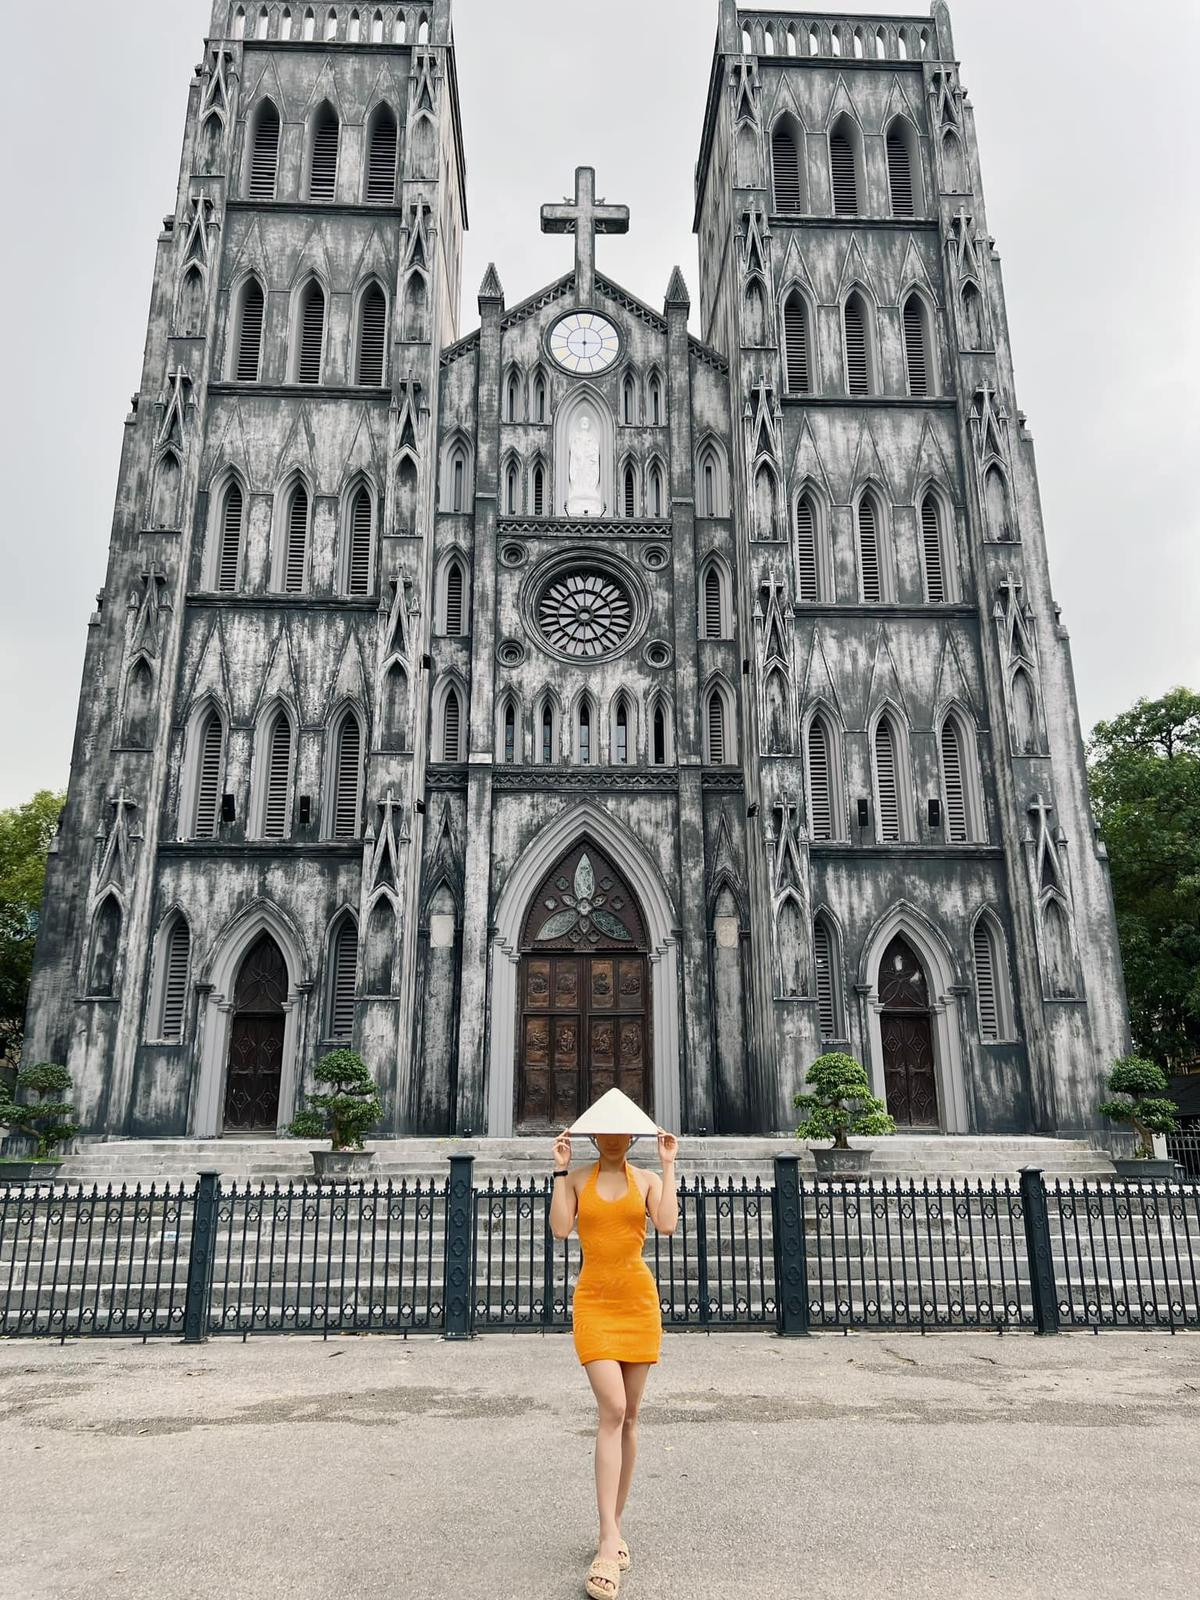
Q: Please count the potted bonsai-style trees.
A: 4